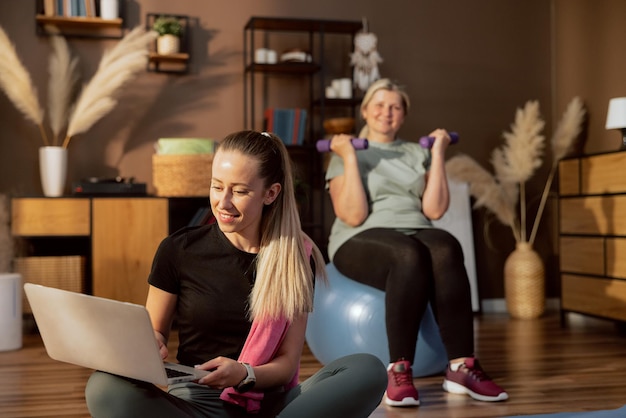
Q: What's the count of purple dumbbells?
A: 2